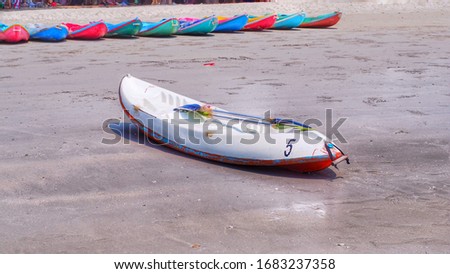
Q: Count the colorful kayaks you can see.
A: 10